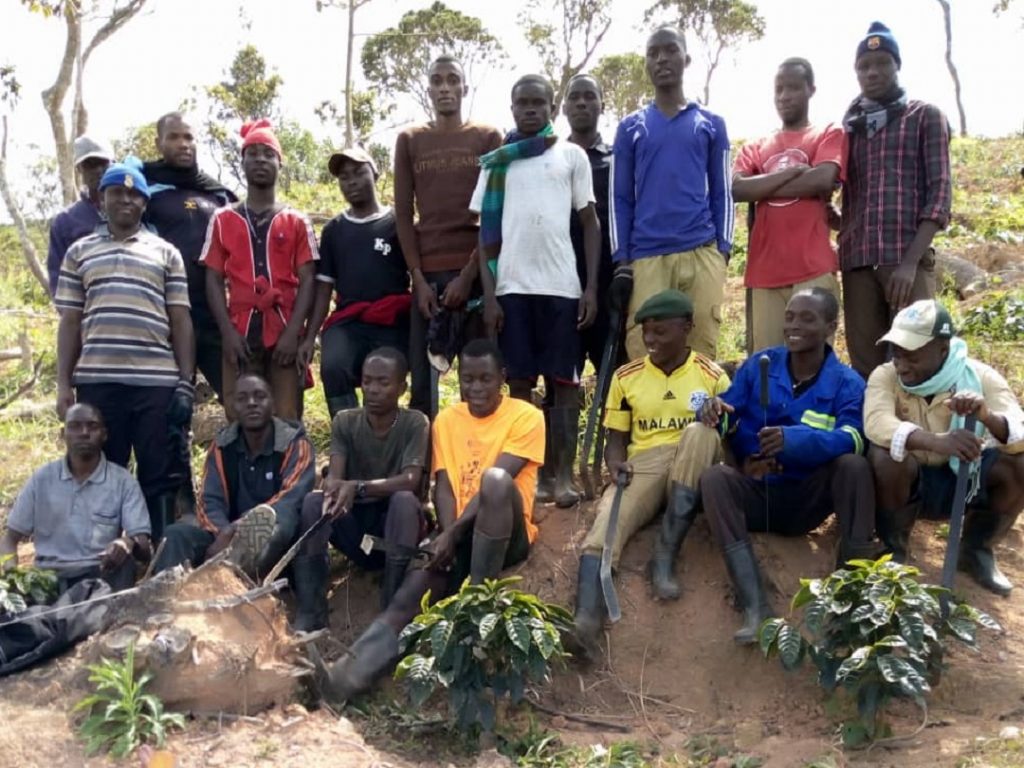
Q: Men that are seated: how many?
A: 7